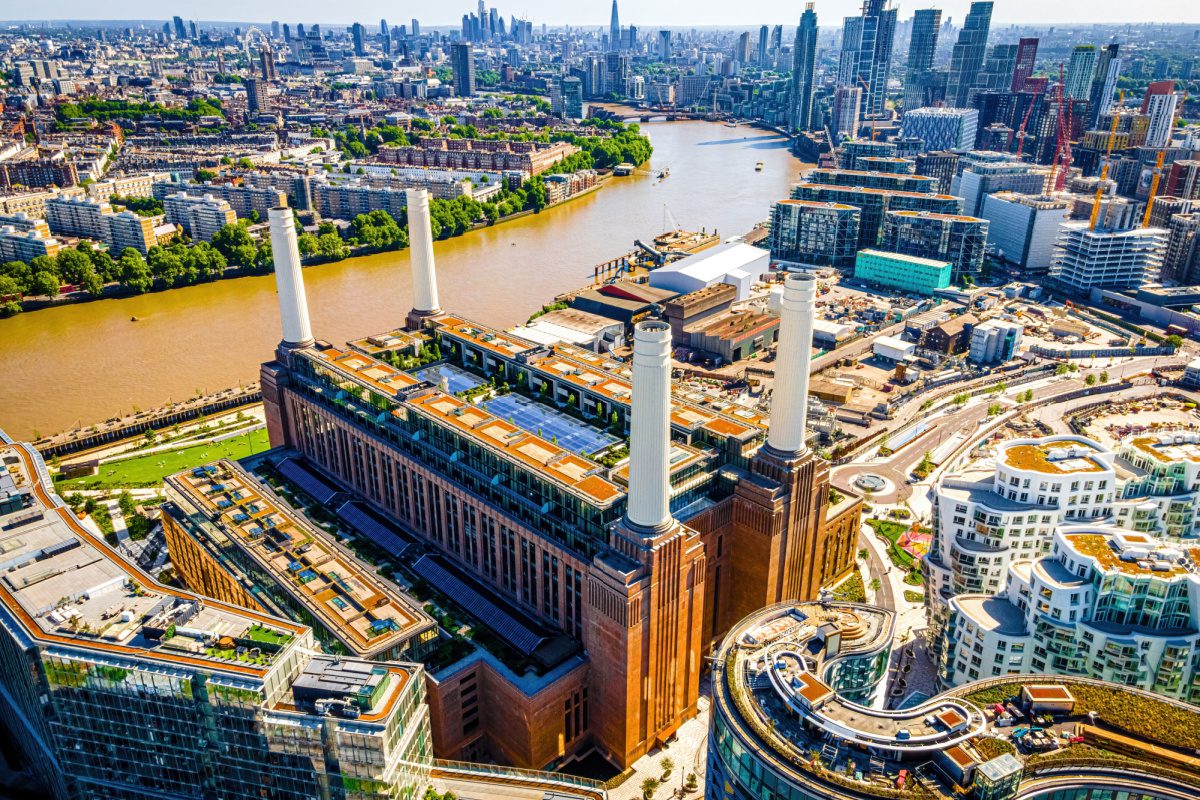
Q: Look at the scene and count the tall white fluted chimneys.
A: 4